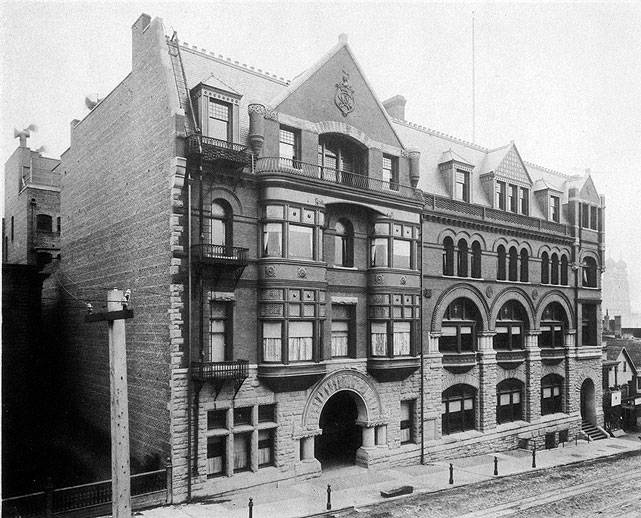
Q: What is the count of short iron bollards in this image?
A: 5